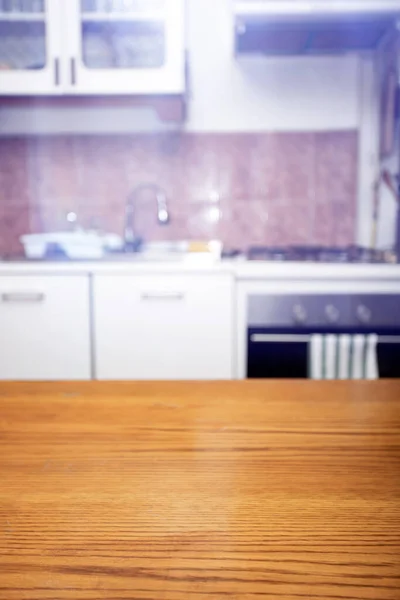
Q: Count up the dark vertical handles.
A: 2